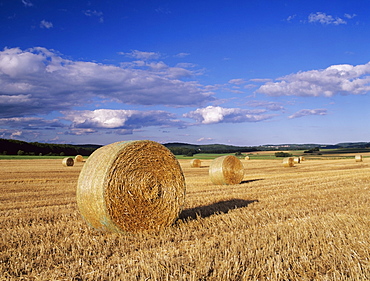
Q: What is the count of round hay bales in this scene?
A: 10